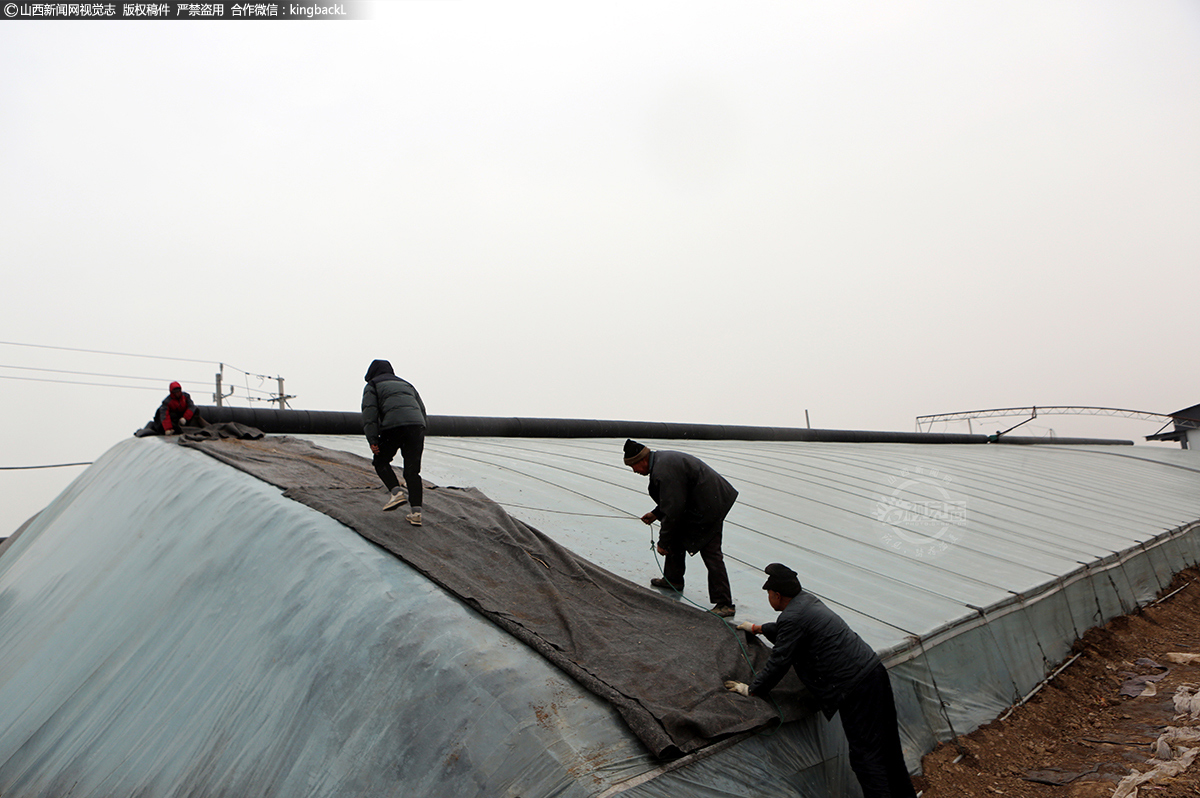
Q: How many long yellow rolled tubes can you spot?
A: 0